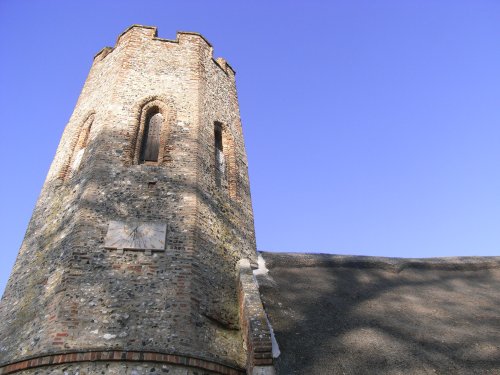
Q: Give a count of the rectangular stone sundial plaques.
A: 1